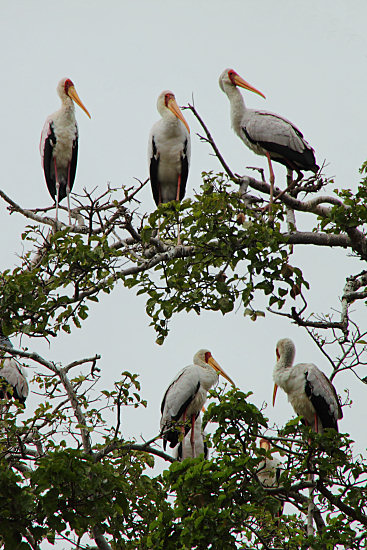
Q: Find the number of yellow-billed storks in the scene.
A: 8